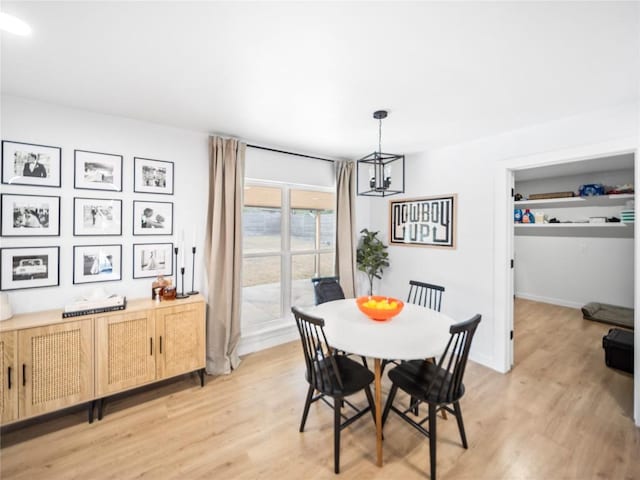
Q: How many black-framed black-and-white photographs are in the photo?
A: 9